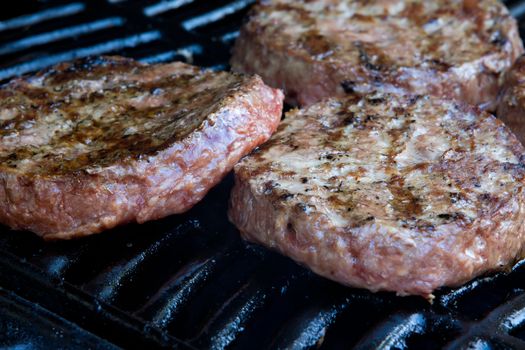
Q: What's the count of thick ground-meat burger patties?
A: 4